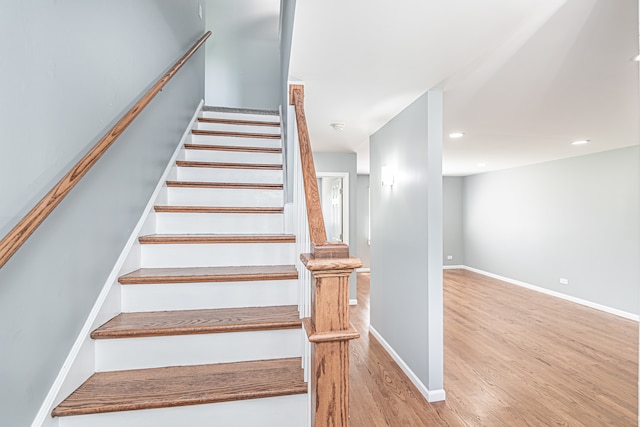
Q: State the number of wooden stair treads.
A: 10